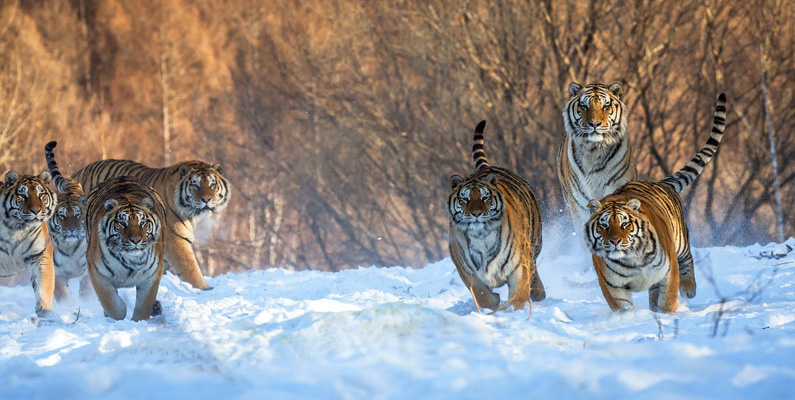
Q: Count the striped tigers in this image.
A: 7